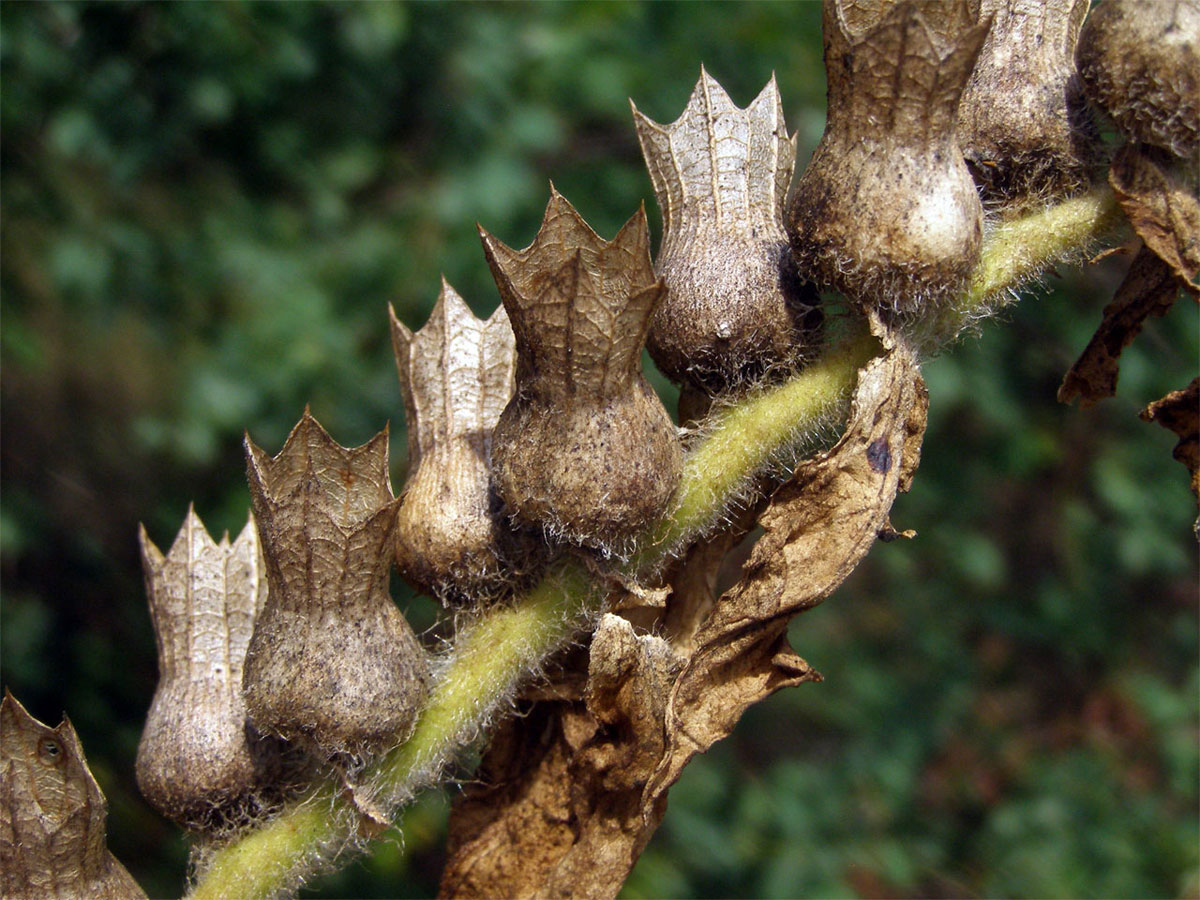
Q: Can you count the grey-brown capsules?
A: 9